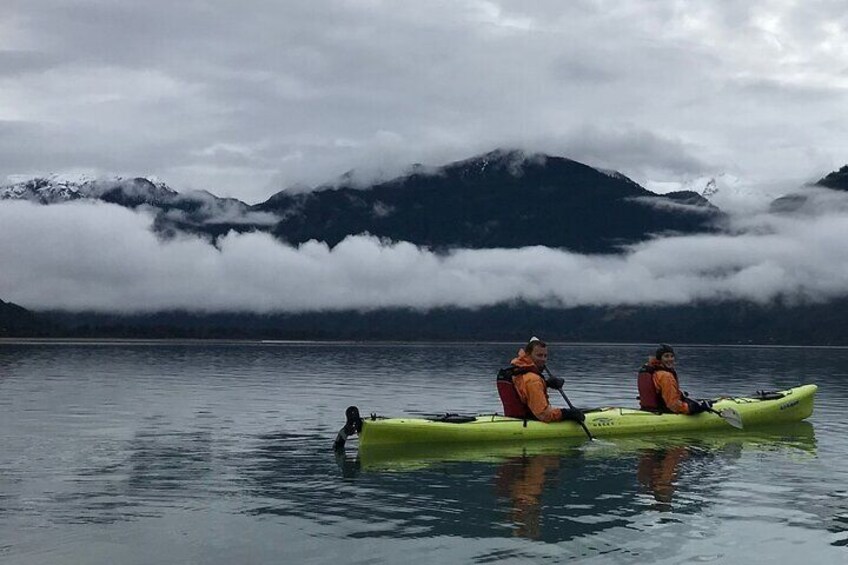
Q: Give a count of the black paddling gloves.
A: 3